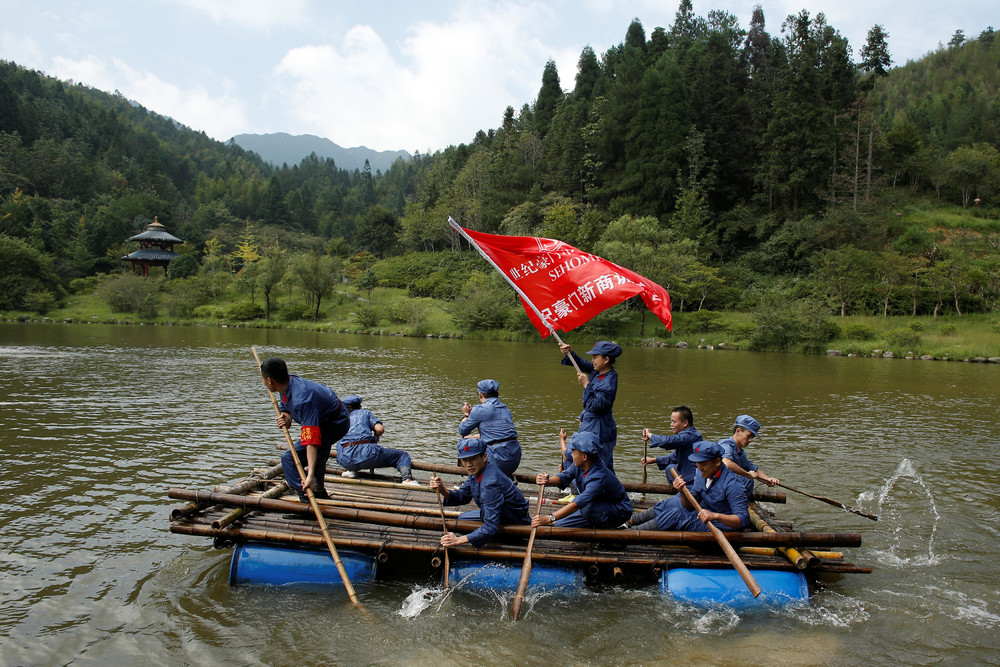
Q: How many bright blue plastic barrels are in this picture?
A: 3